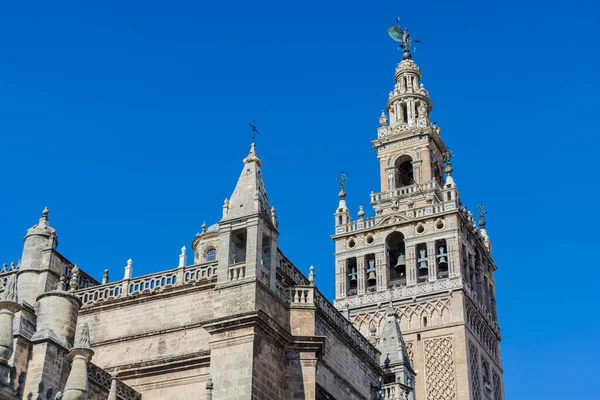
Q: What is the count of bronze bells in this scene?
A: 5